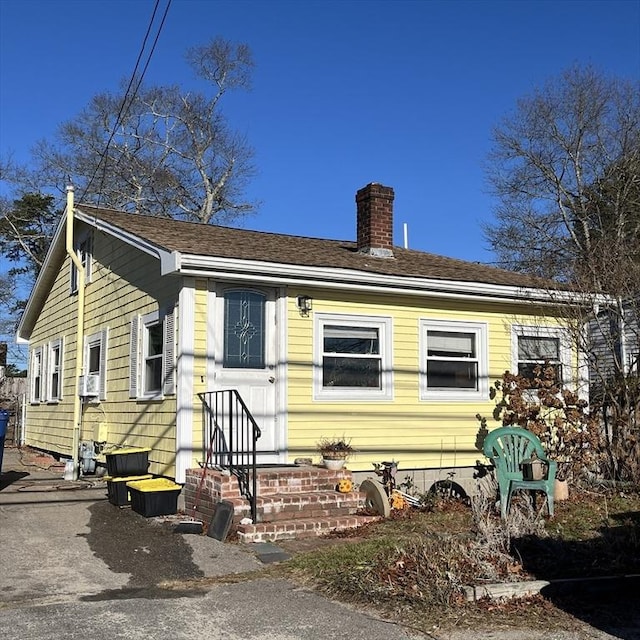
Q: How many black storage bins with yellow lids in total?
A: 3